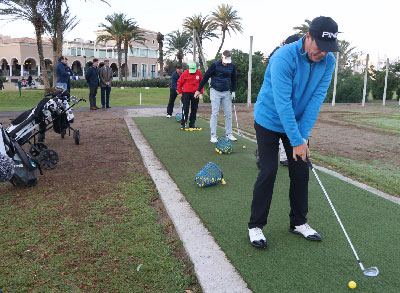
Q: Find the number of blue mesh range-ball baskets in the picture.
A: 3